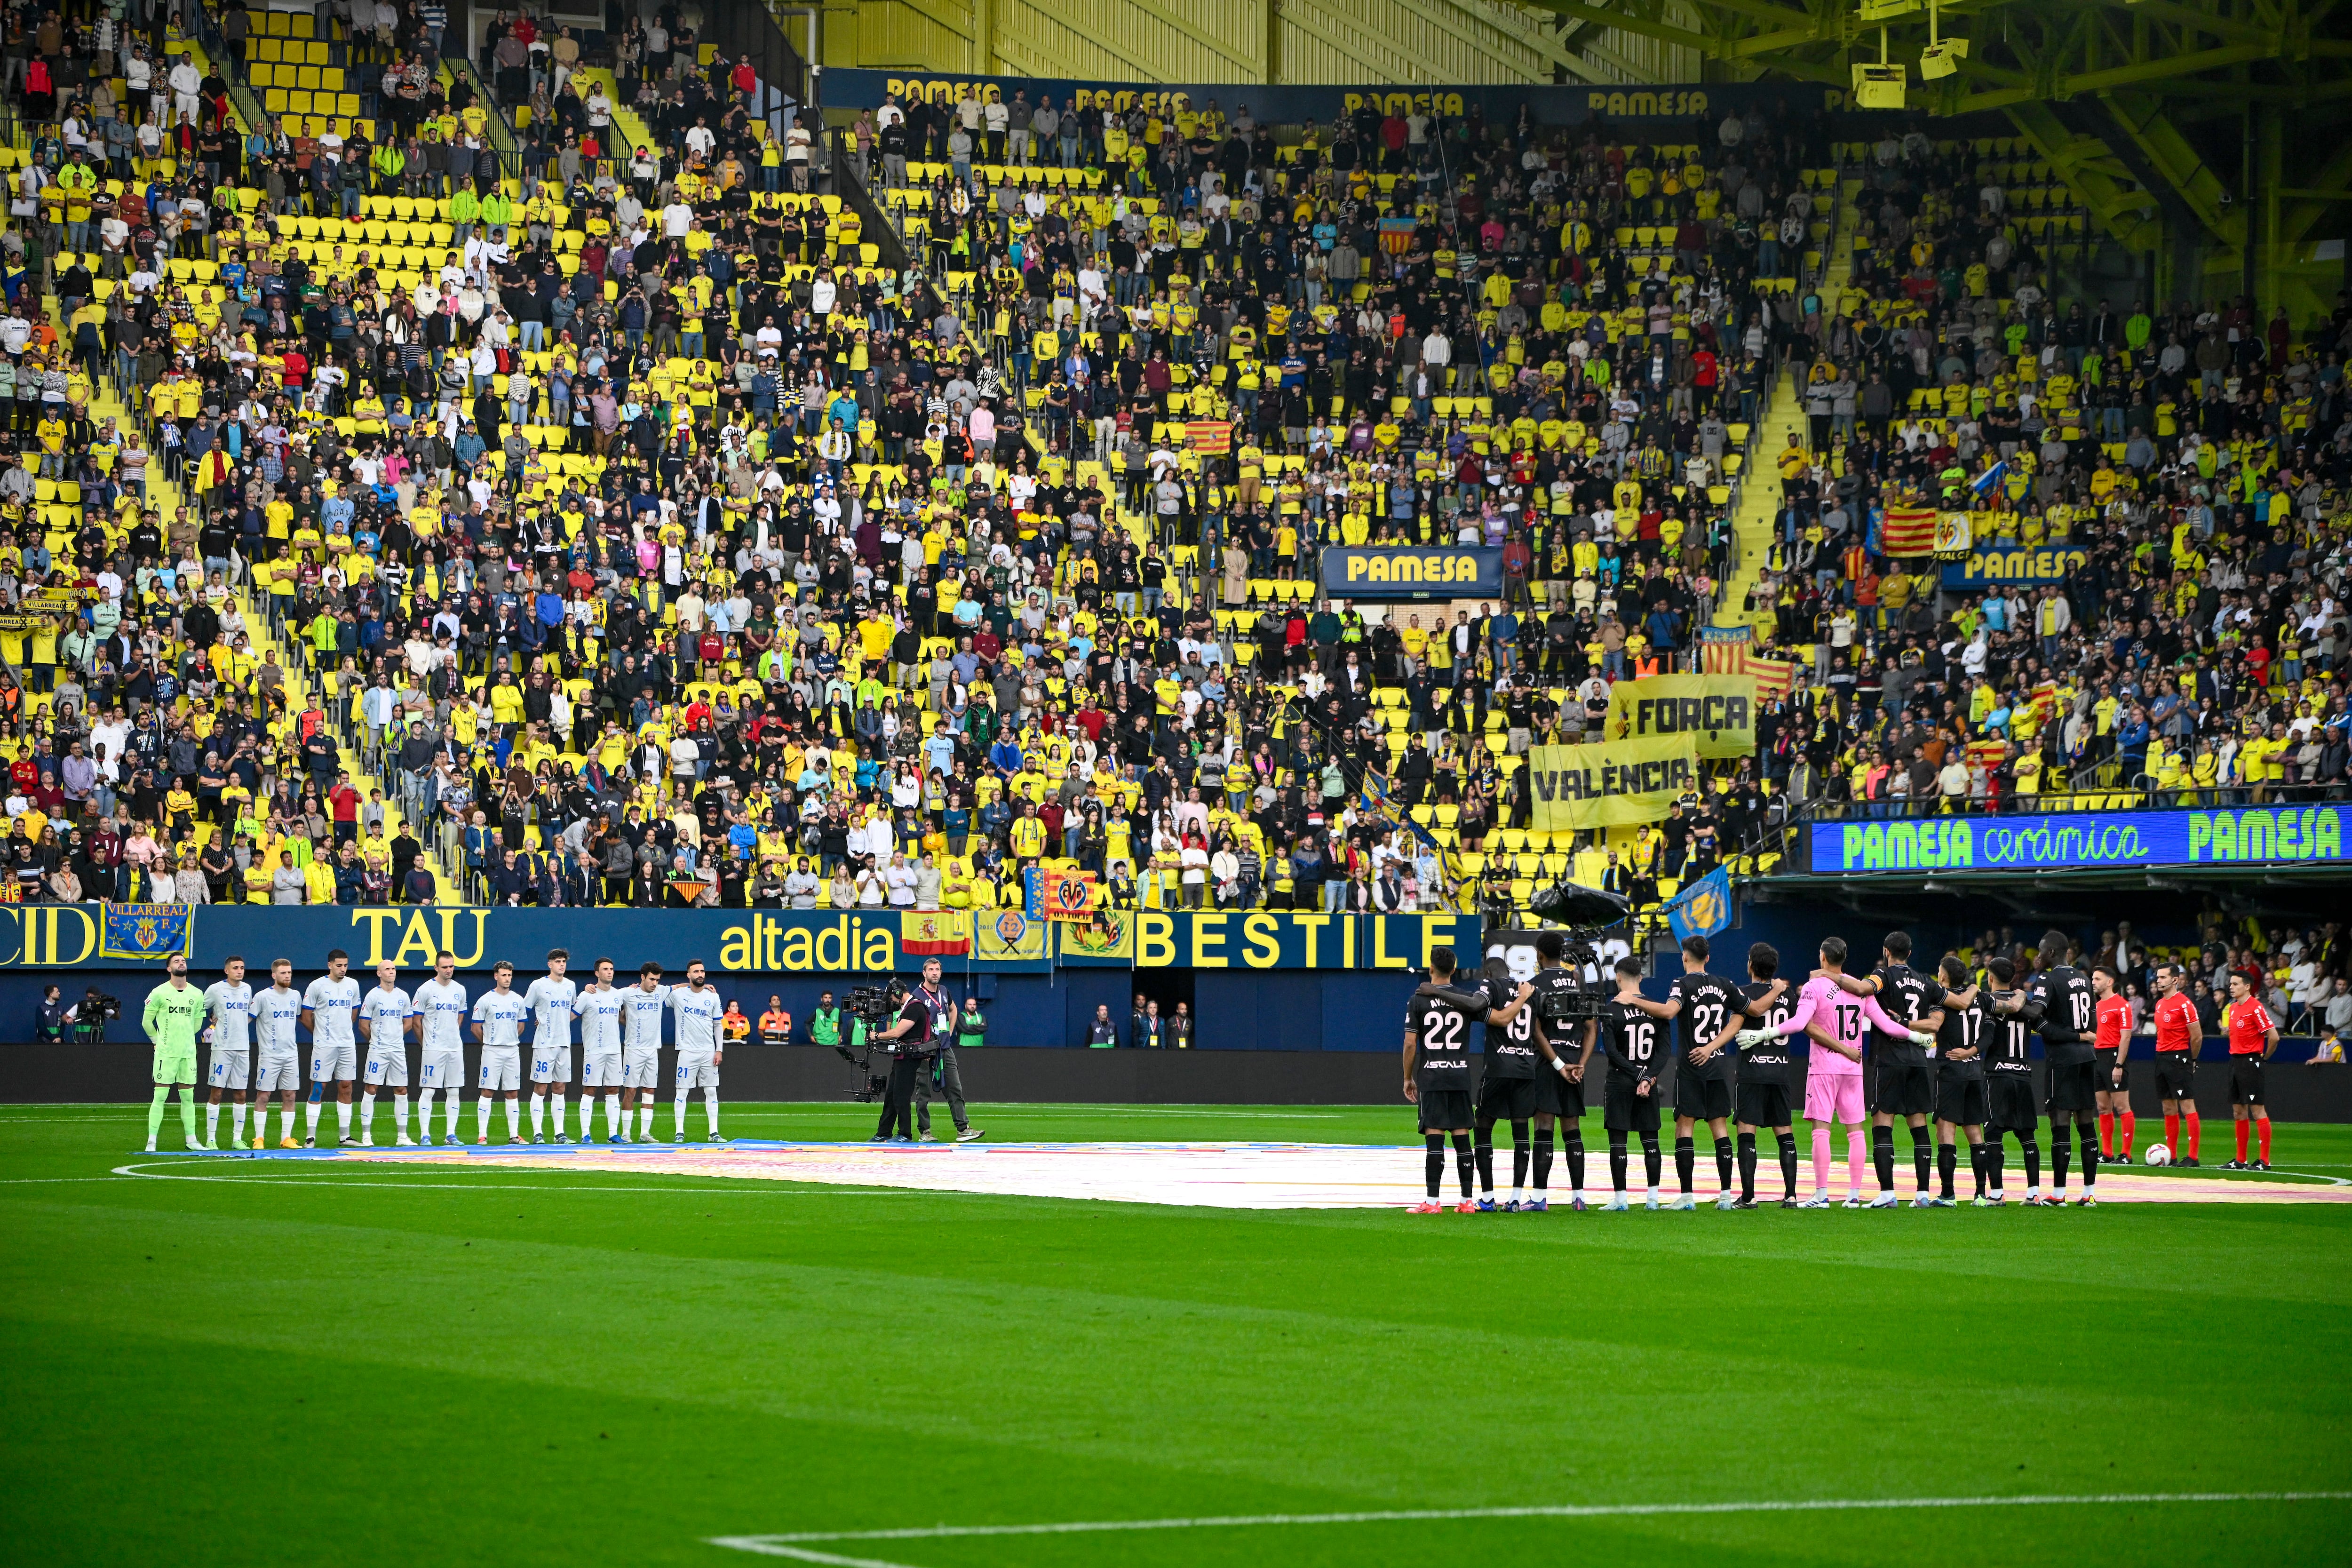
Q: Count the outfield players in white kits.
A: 10